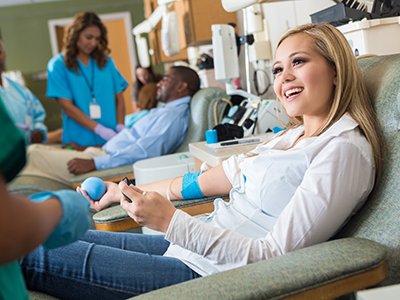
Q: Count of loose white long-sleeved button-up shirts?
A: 1